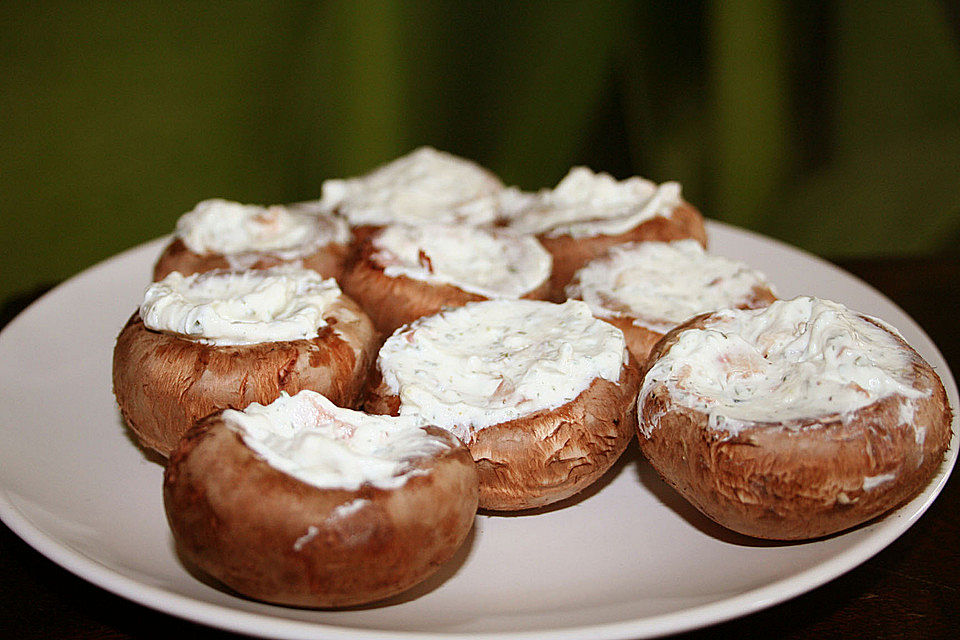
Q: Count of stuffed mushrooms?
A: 9